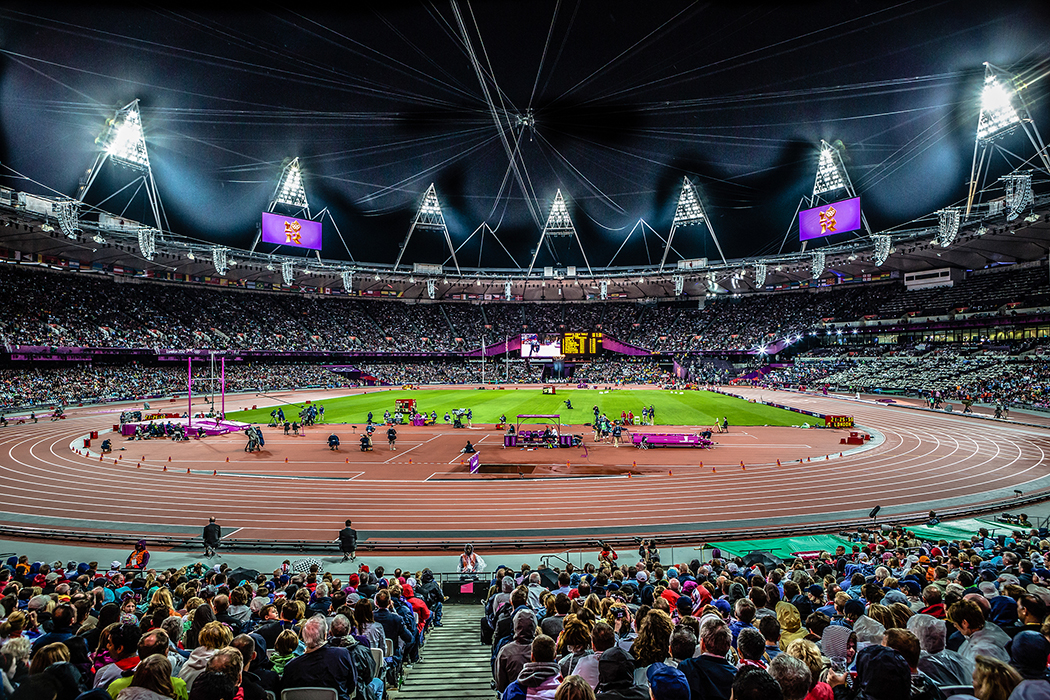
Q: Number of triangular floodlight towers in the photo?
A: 7